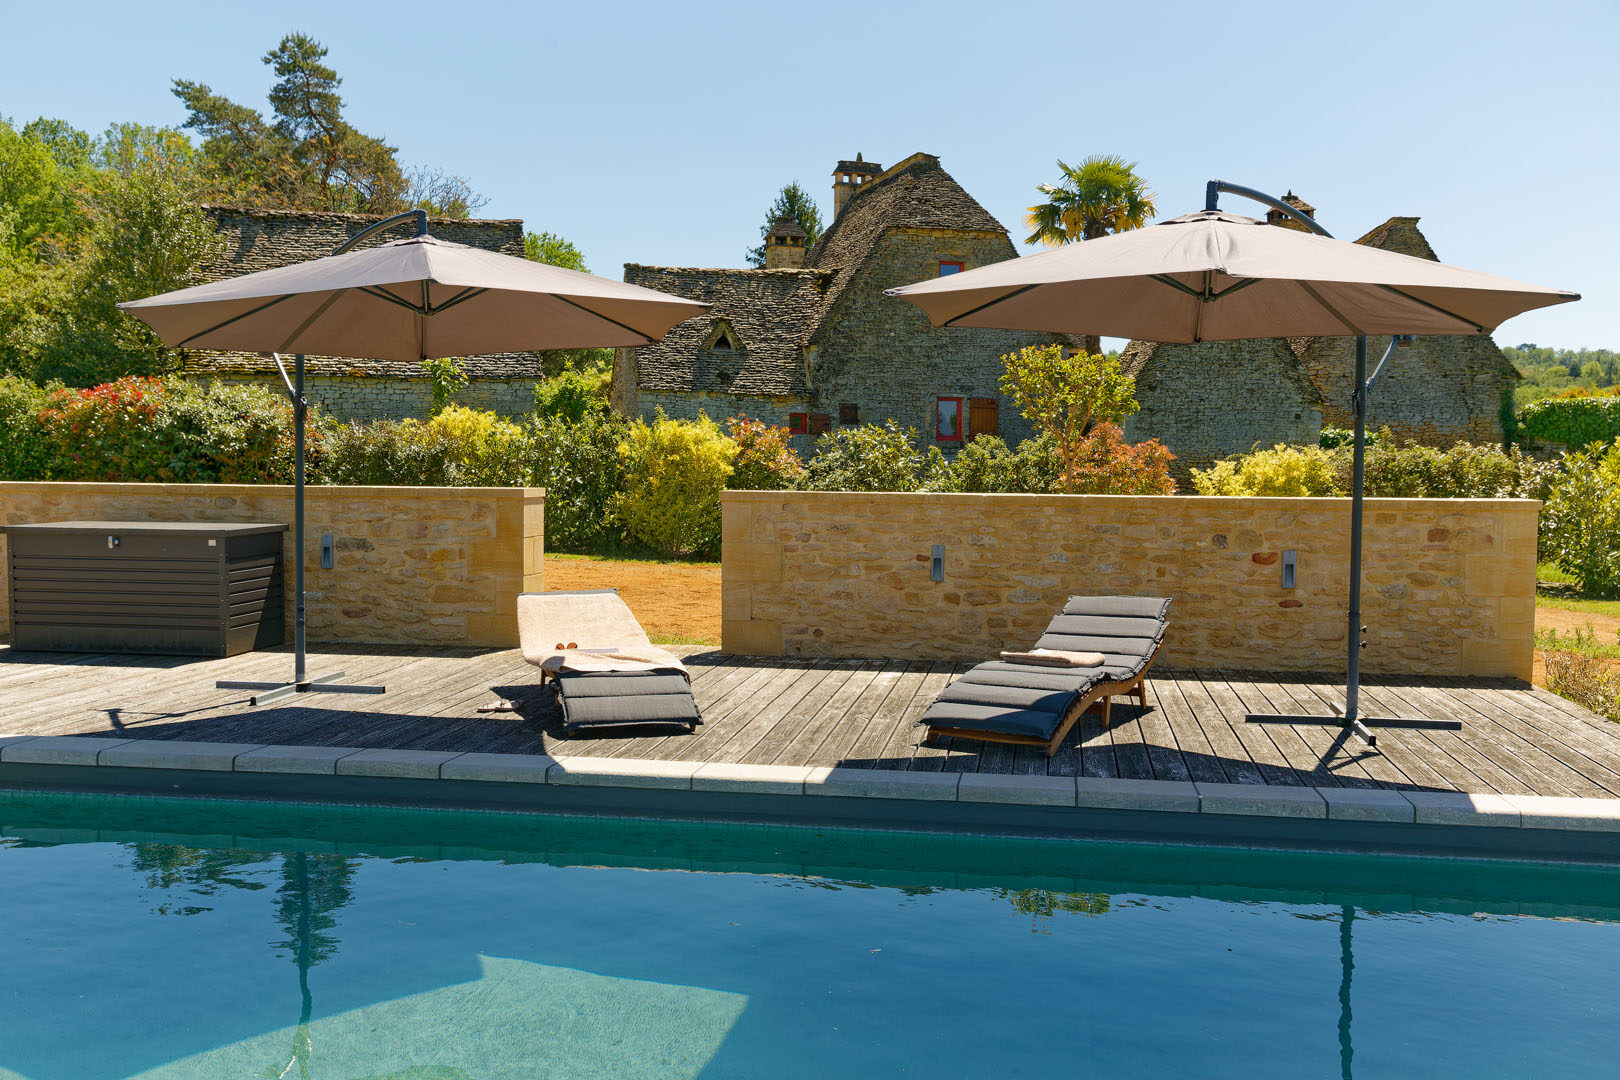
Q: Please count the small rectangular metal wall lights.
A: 3